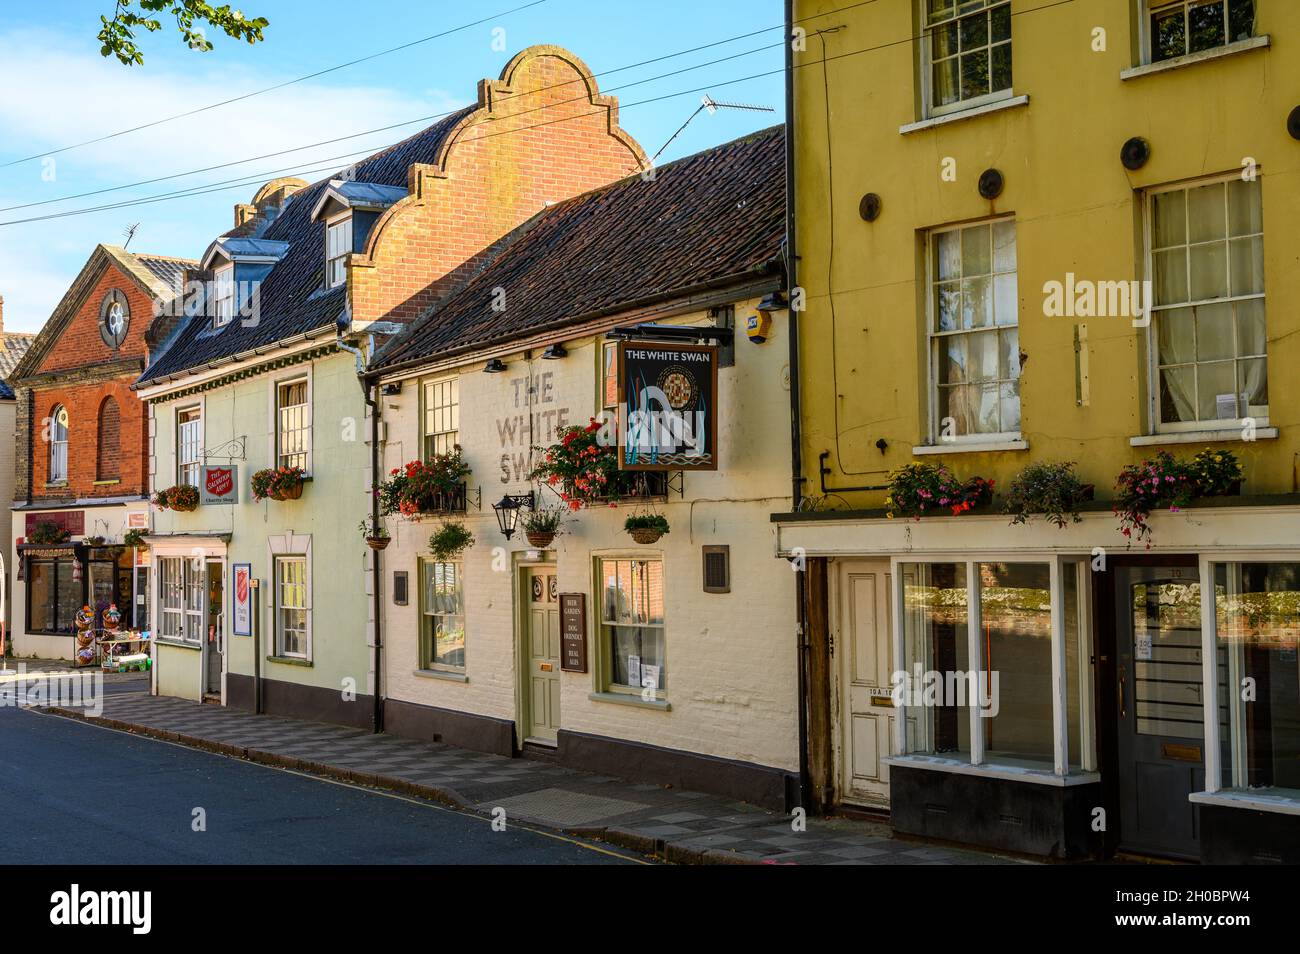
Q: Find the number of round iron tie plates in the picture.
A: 4